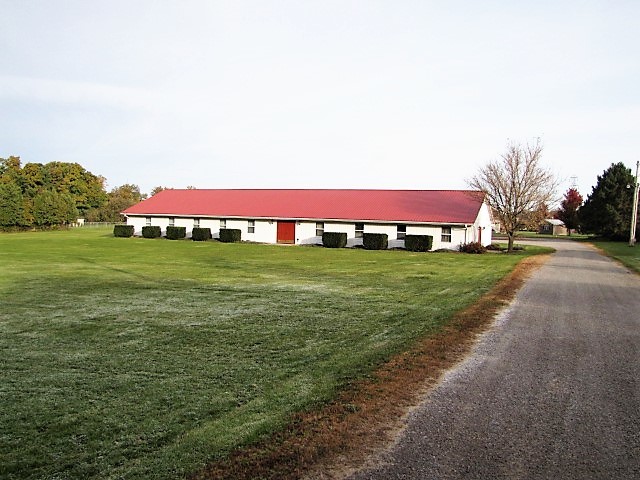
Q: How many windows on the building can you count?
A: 9